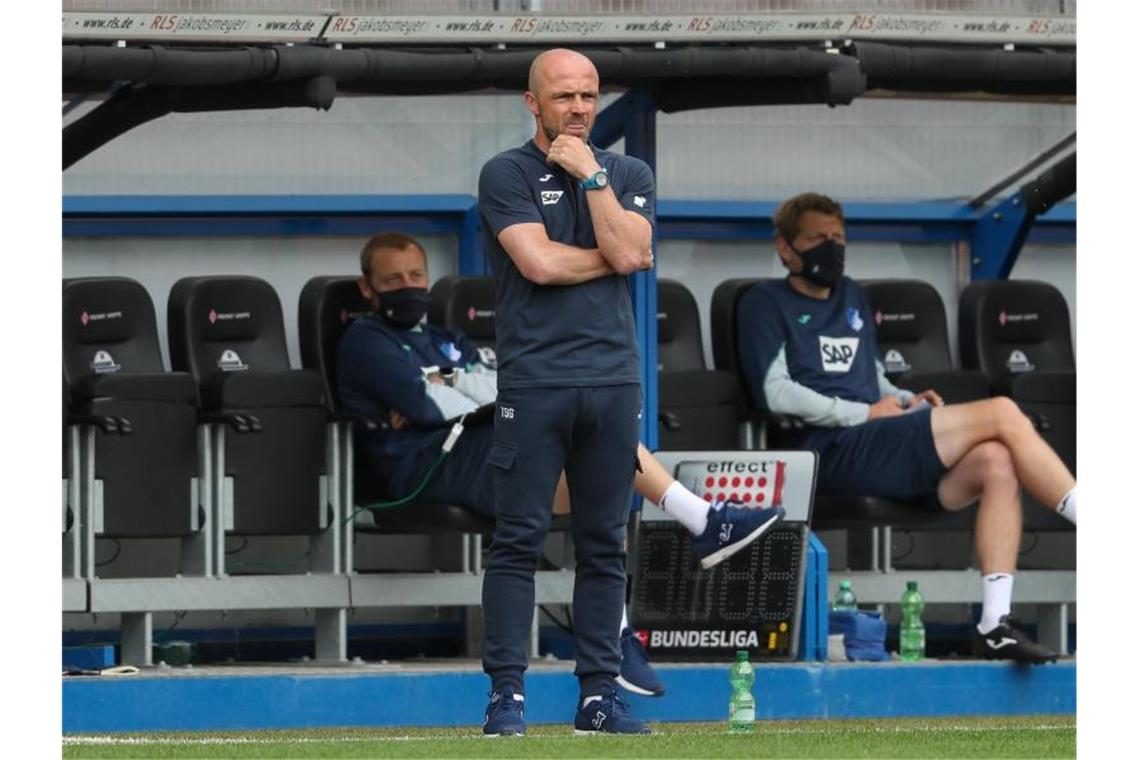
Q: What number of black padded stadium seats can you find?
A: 8